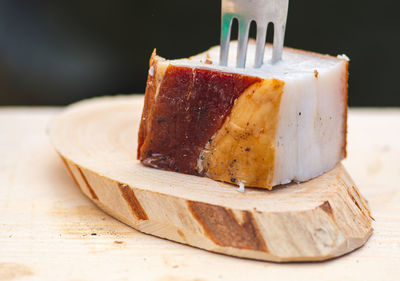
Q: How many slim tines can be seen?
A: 4